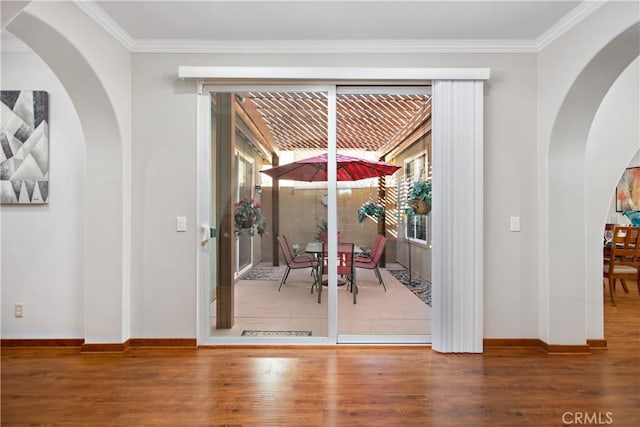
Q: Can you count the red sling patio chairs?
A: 6